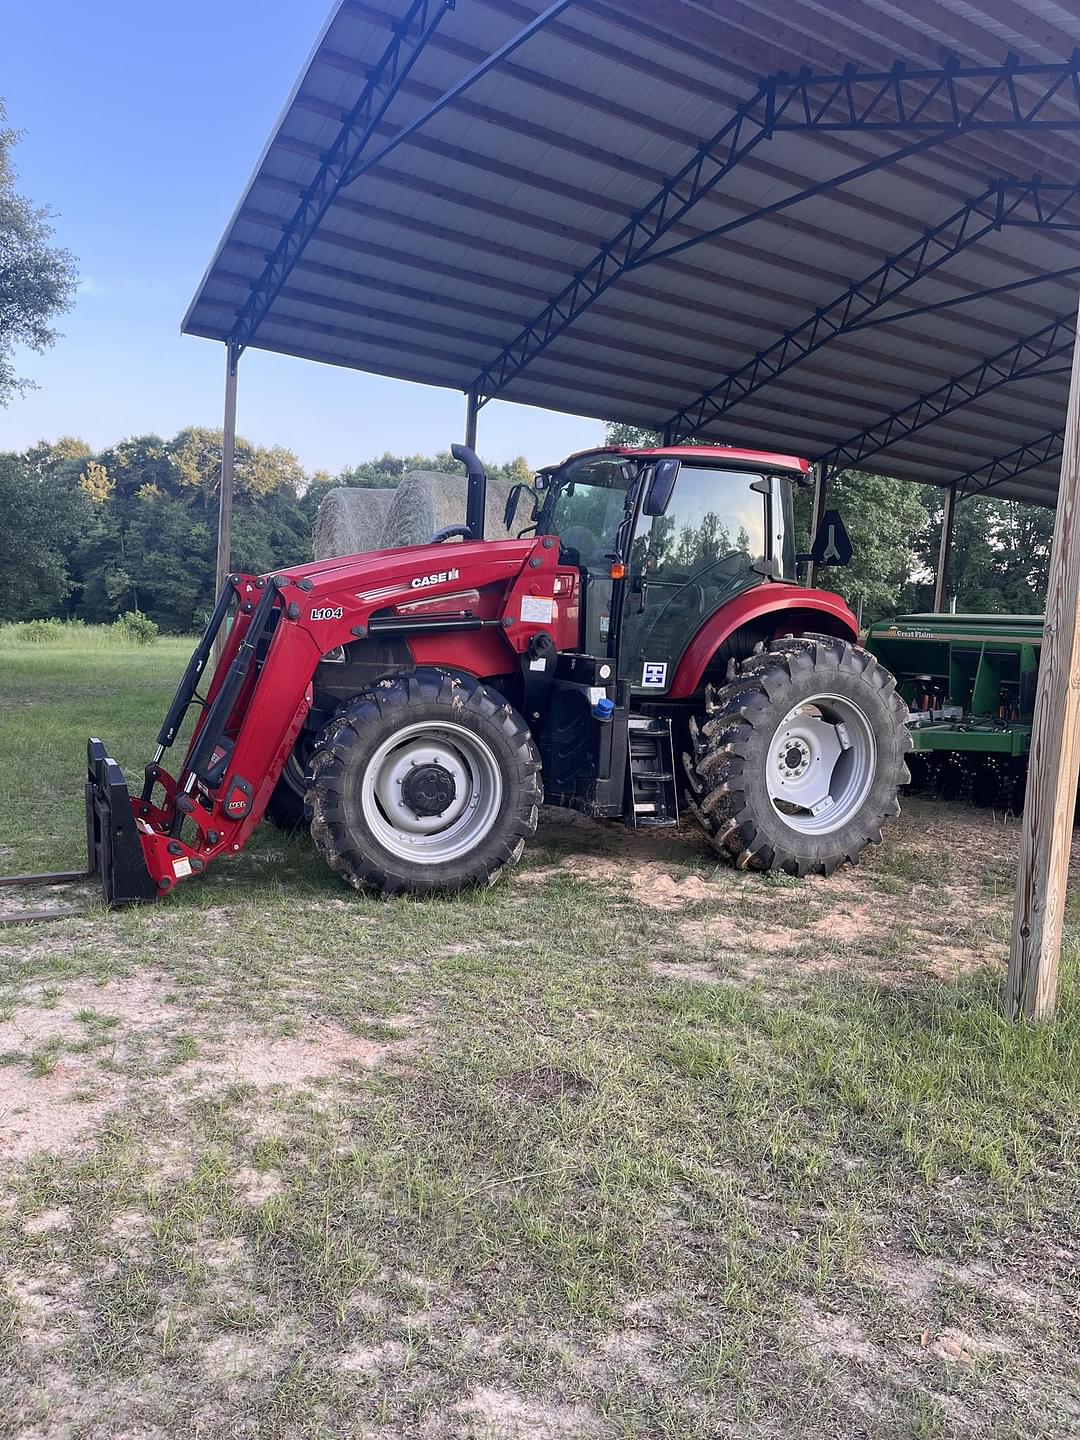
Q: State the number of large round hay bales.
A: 2